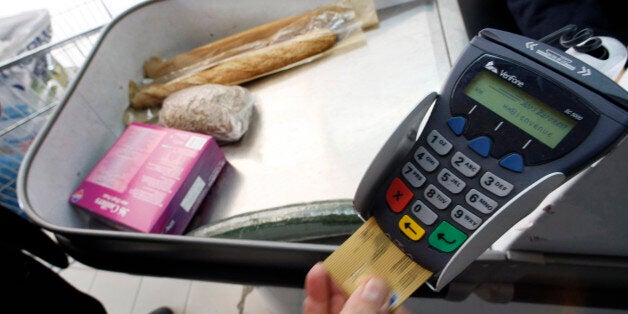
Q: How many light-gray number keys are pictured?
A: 10